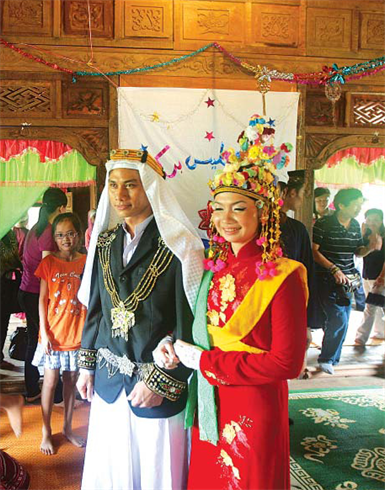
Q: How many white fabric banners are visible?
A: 1